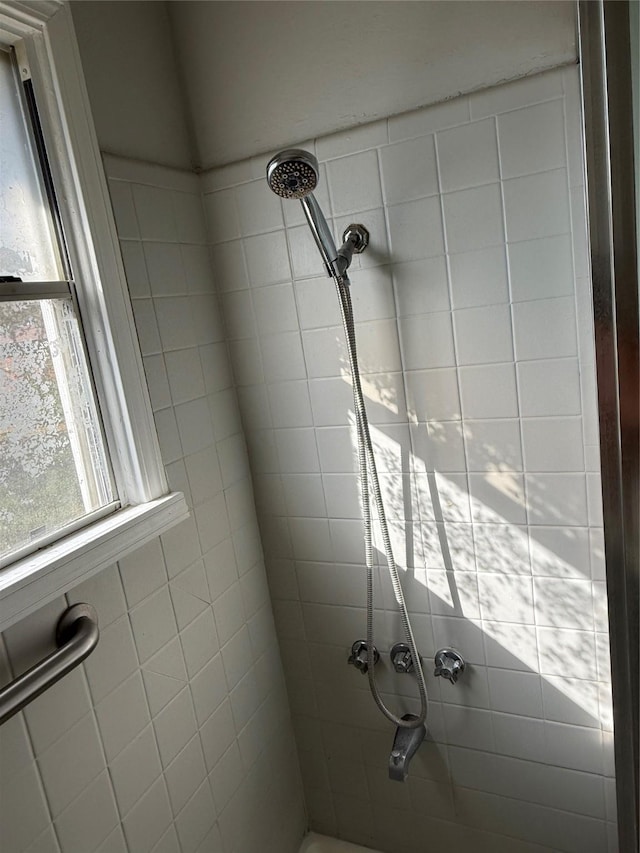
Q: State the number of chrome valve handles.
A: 3